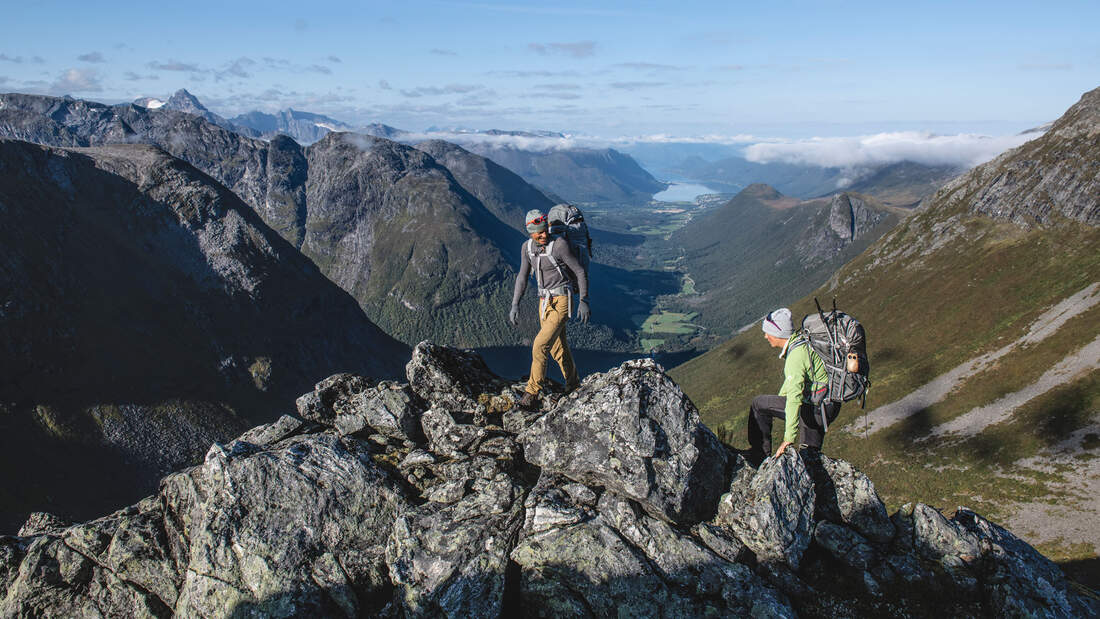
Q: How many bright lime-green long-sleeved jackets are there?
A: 1